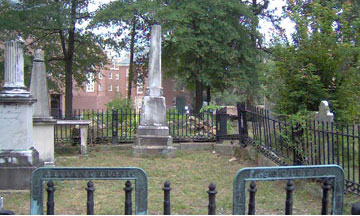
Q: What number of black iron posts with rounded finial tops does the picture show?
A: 8